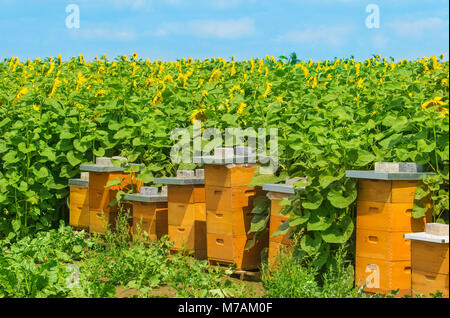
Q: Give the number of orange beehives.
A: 8